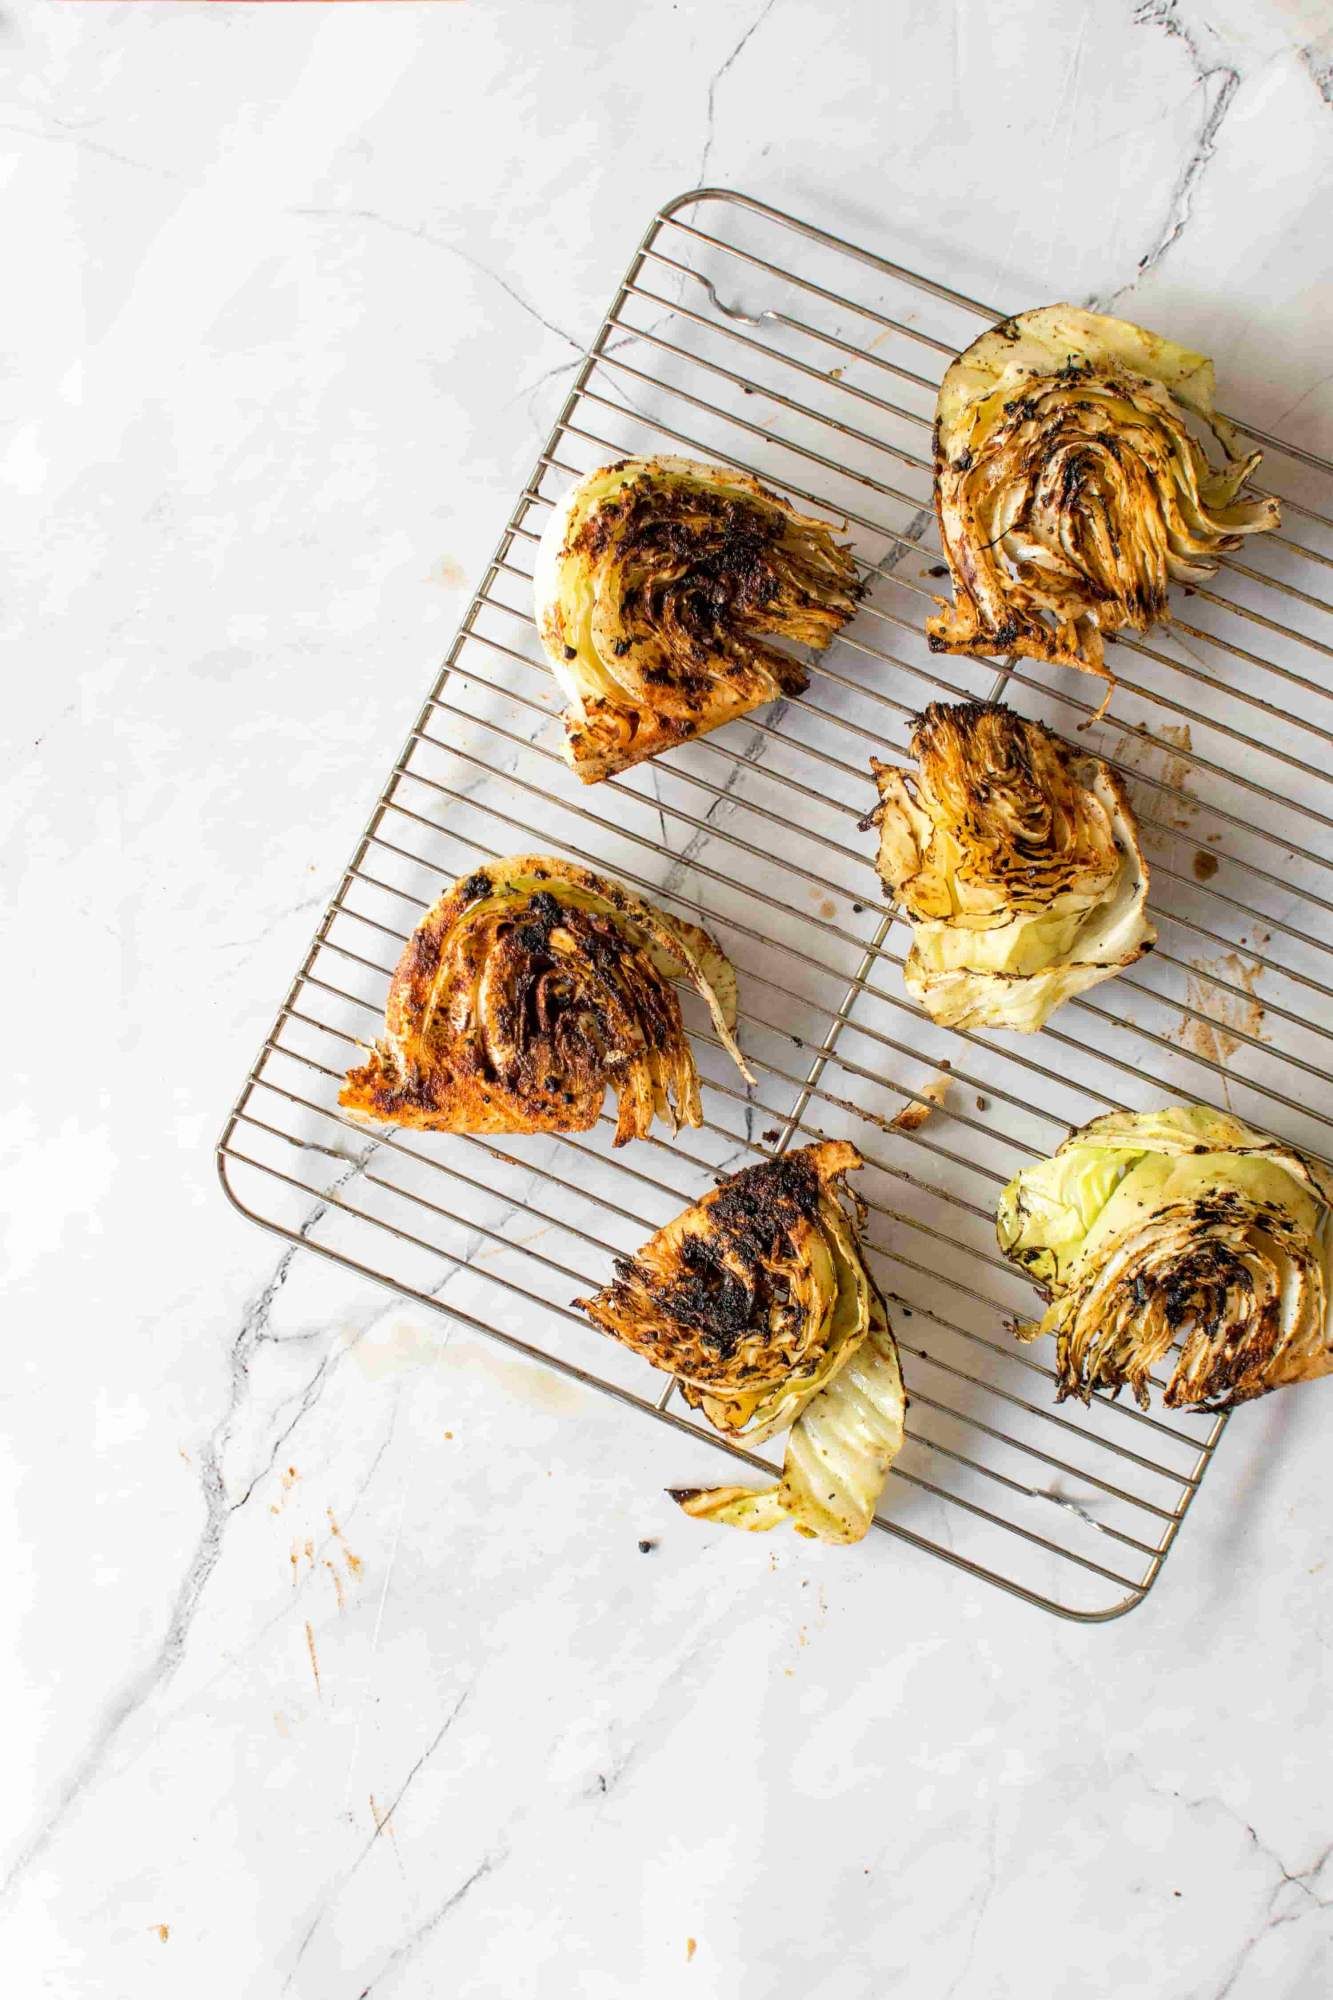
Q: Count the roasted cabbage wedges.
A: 6